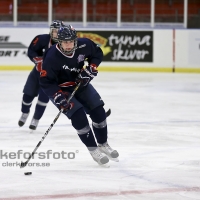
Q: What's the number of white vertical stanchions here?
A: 6